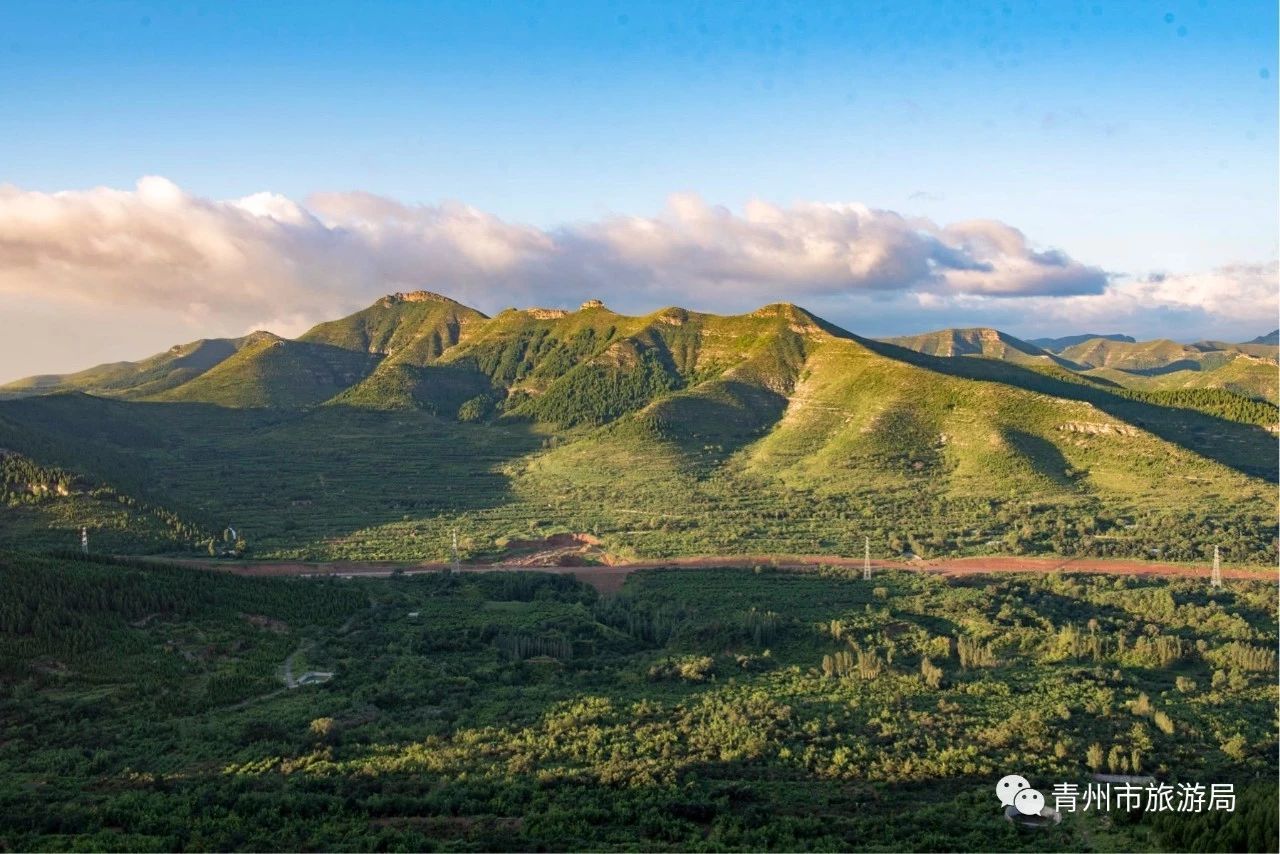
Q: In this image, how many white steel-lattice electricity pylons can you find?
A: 4